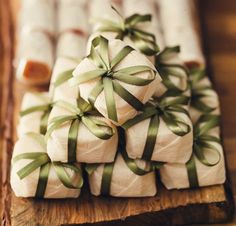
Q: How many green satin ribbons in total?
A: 11